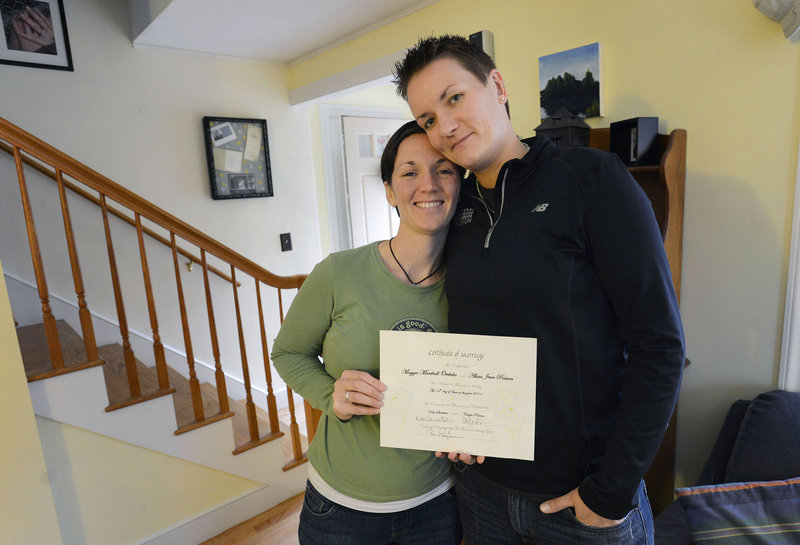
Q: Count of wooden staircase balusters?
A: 9